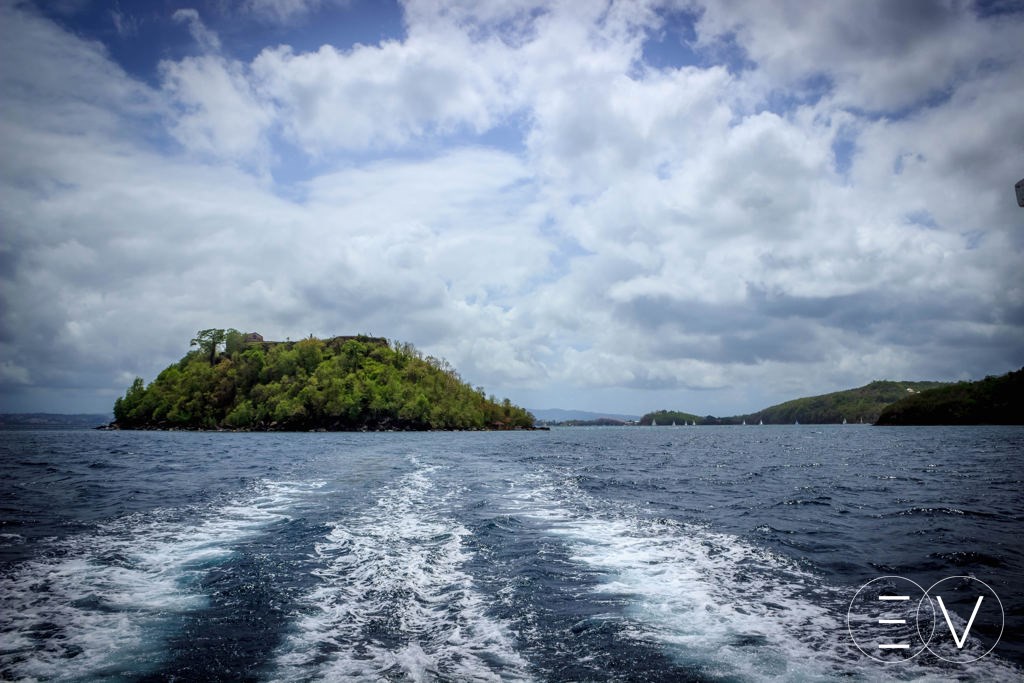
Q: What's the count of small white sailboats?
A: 9